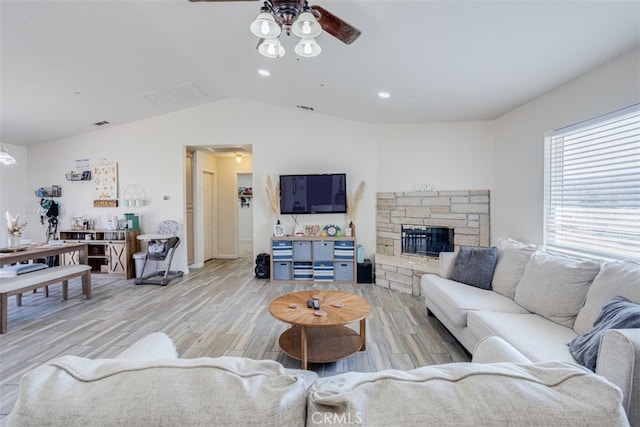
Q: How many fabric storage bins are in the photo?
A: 8